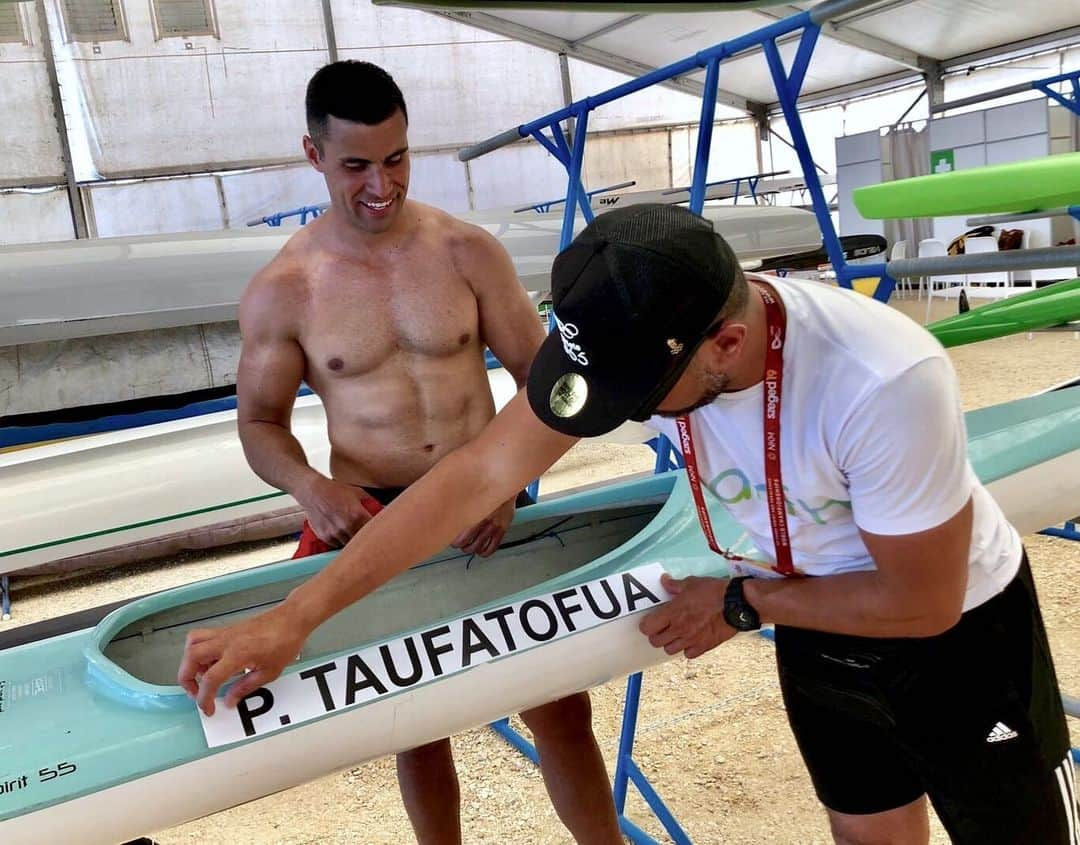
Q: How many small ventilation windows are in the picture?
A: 3